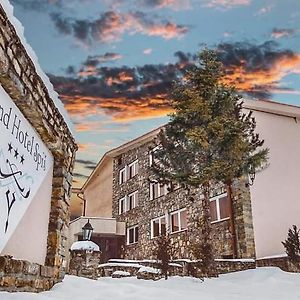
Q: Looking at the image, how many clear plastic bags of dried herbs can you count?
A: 0